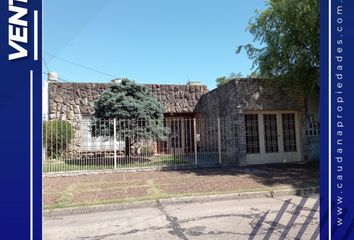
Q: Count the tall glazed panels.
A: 3